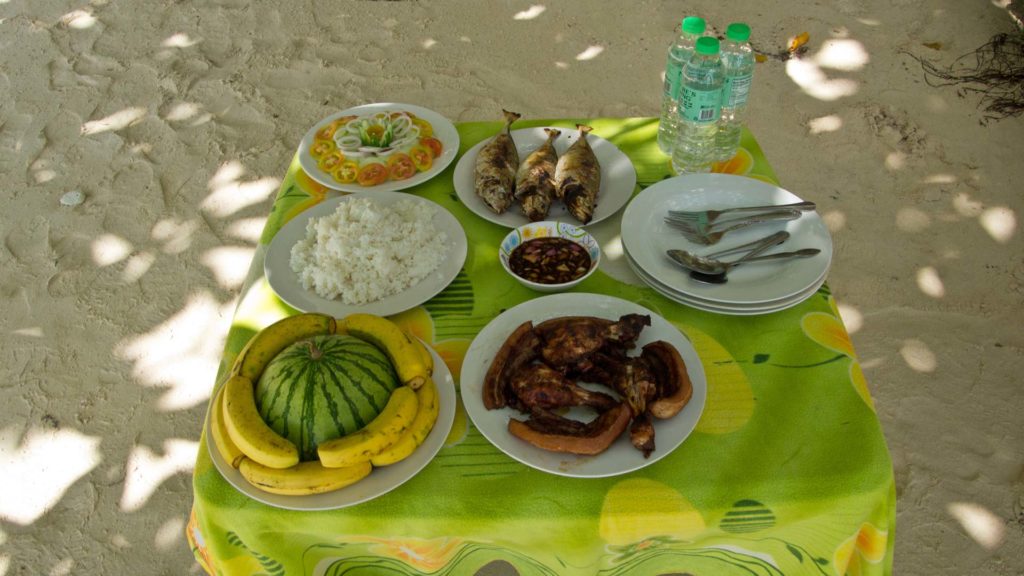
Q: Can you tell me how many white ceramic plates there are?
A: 8